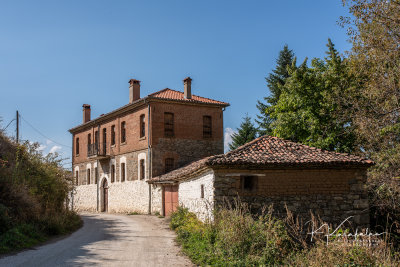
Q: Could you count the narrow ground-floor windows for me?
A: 6